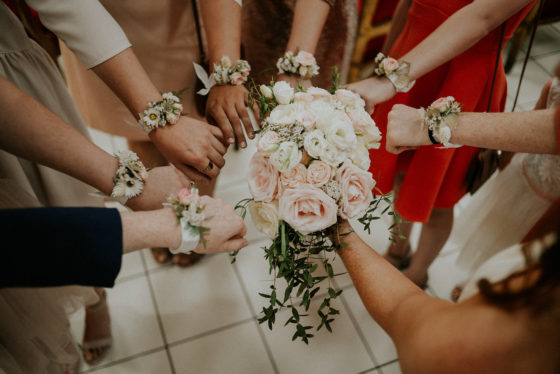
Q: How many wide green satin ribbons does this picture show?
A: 0